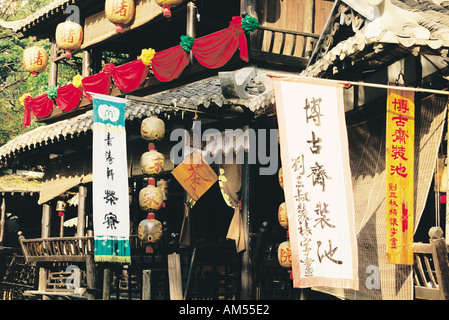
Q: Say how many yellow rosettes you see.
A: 3